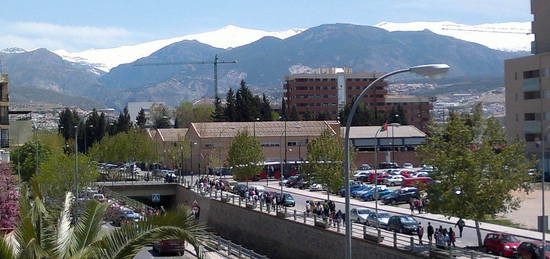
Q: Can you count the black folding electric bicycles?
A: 0